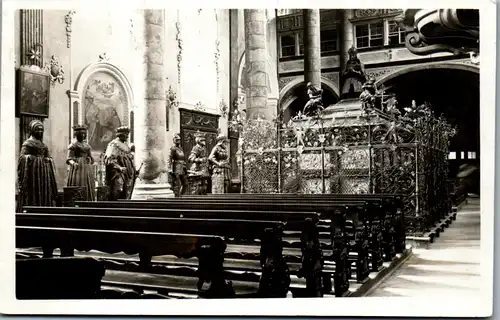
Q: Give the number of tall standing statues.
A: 6